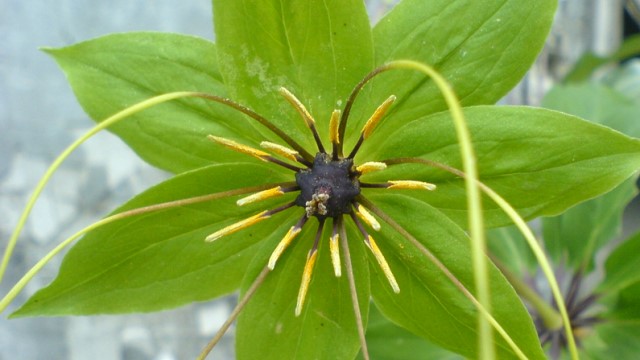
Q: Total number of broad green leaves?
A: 7